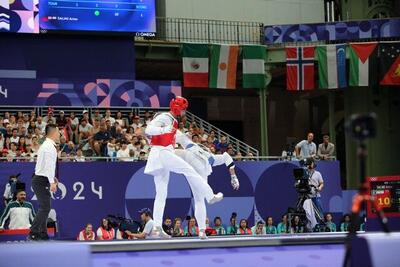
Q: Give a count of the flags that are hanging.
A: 7